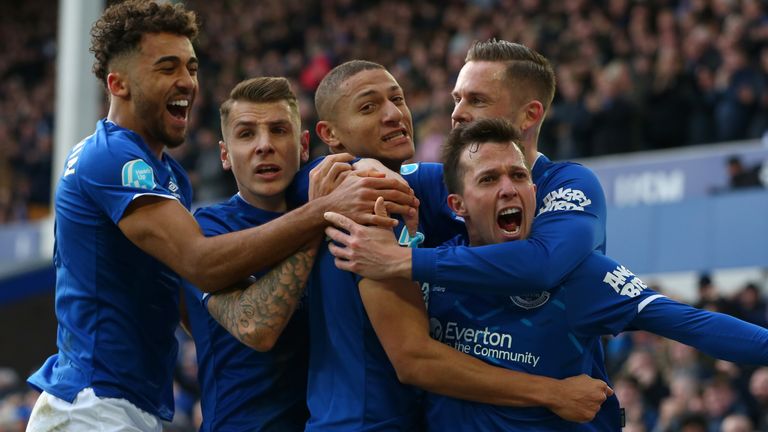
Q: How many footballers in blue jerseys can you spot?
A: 5